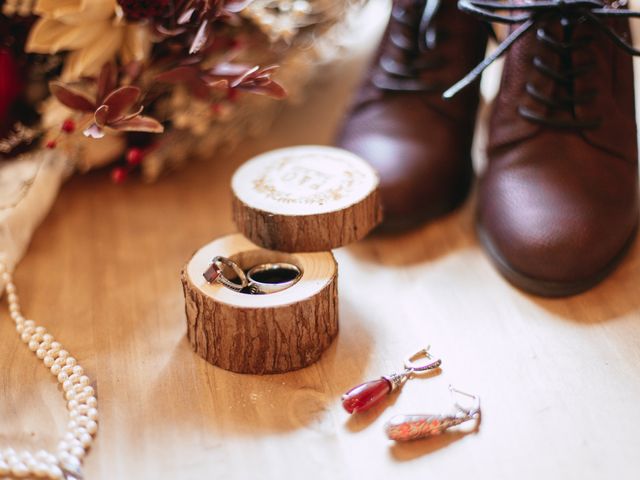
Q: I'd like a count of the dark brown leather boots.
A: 2